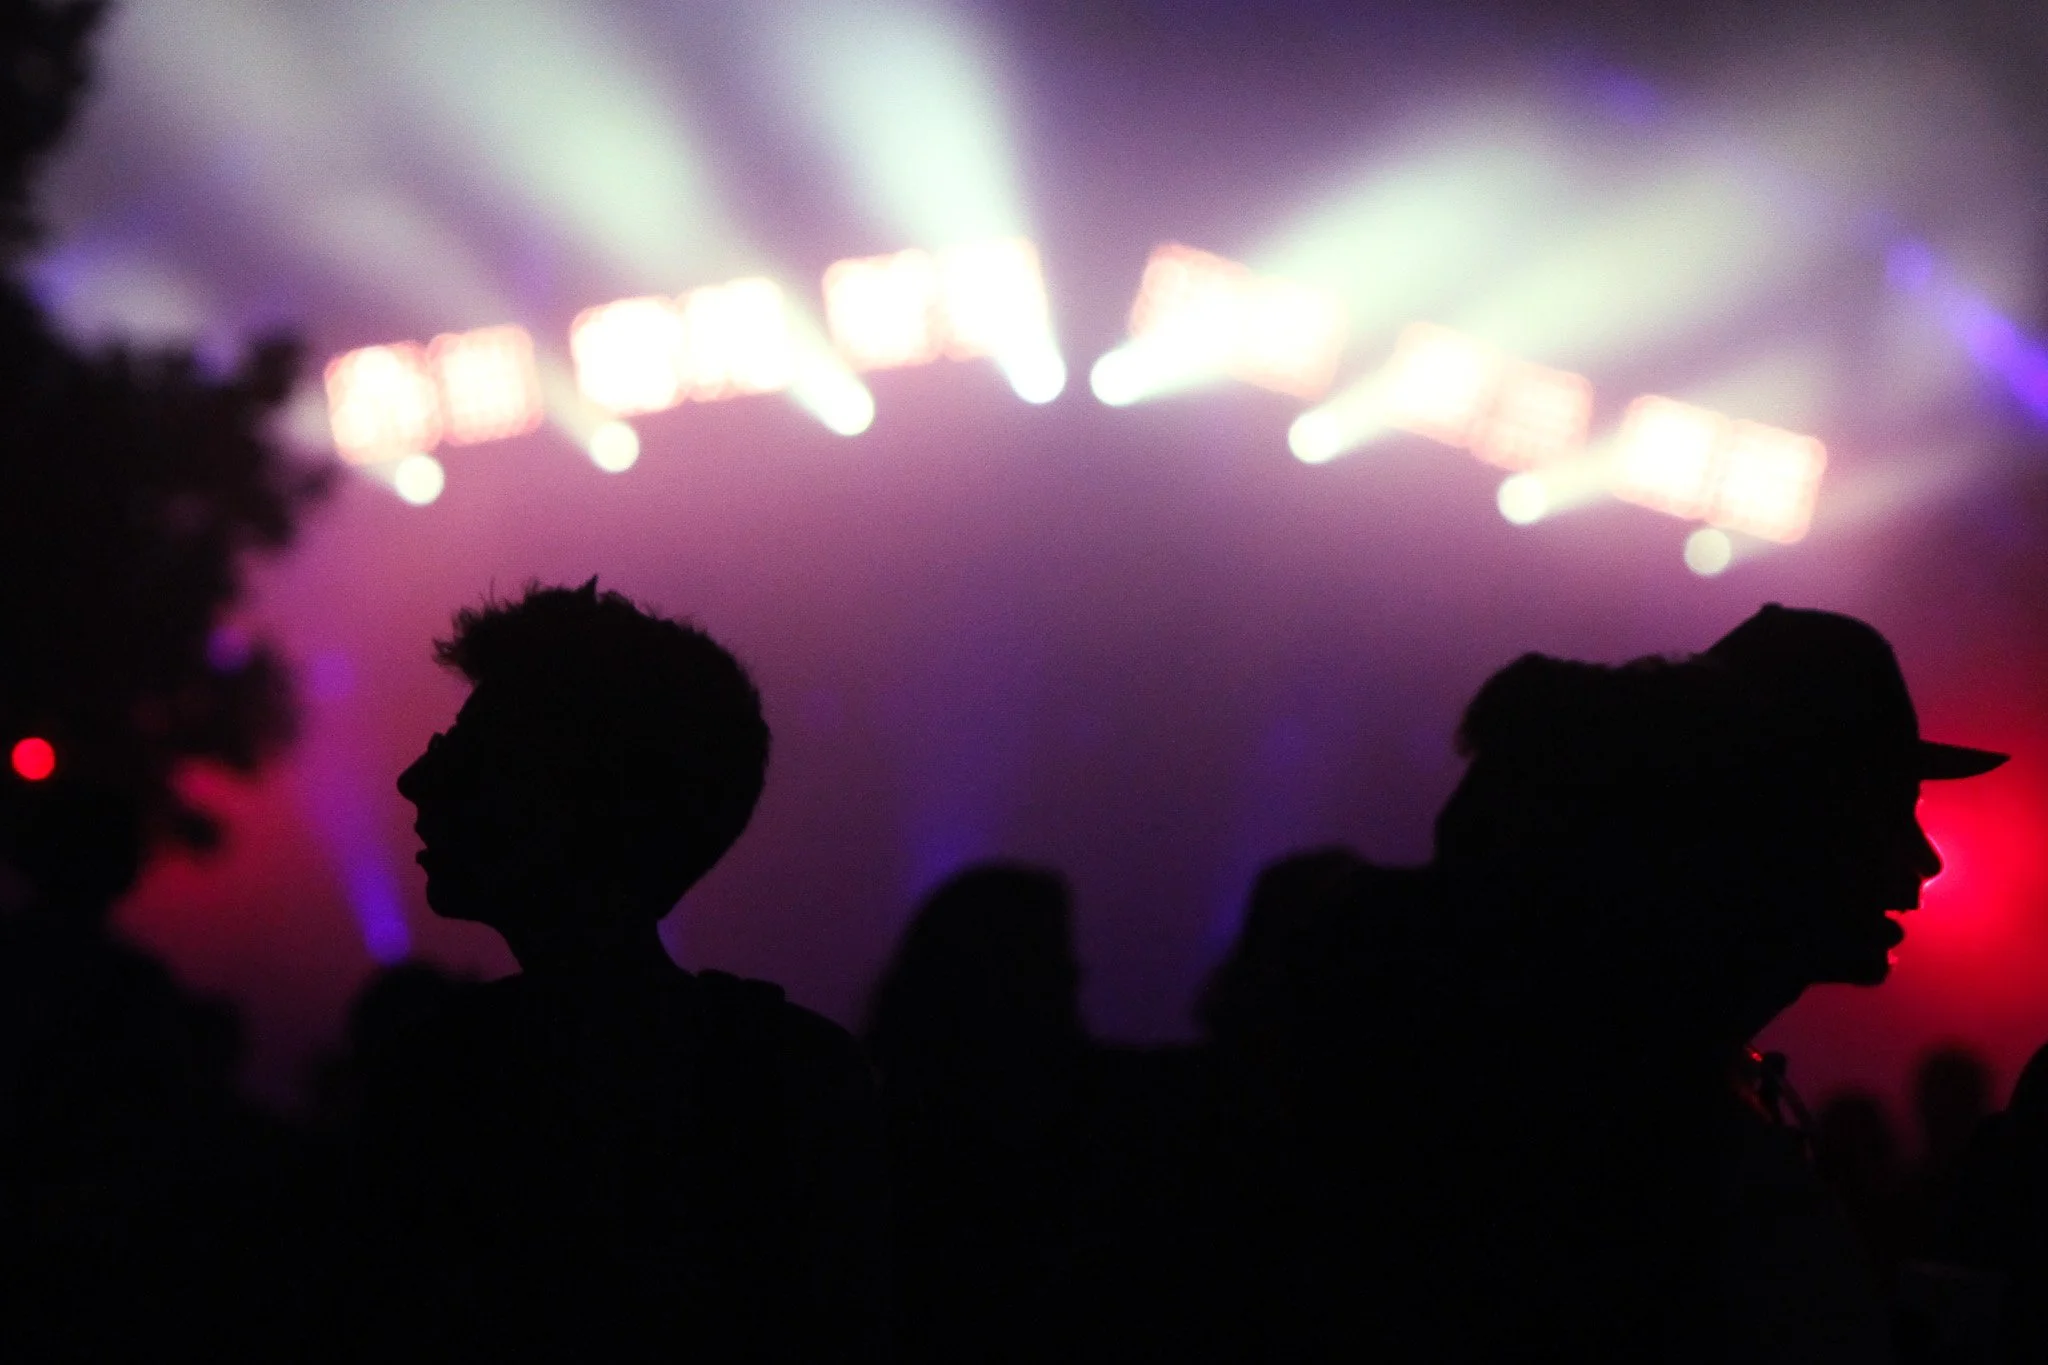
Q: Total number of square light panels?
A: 12